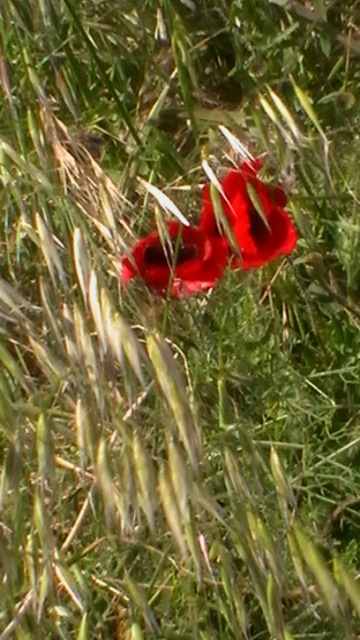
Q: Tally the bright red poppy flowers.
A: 2